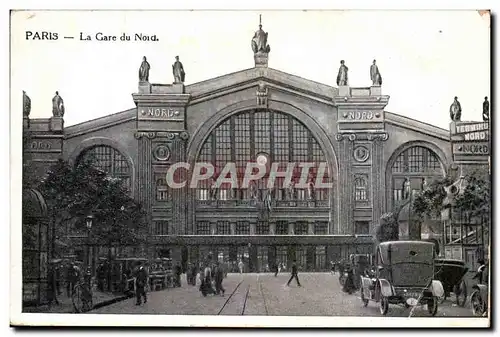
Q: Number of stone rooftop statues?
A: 9